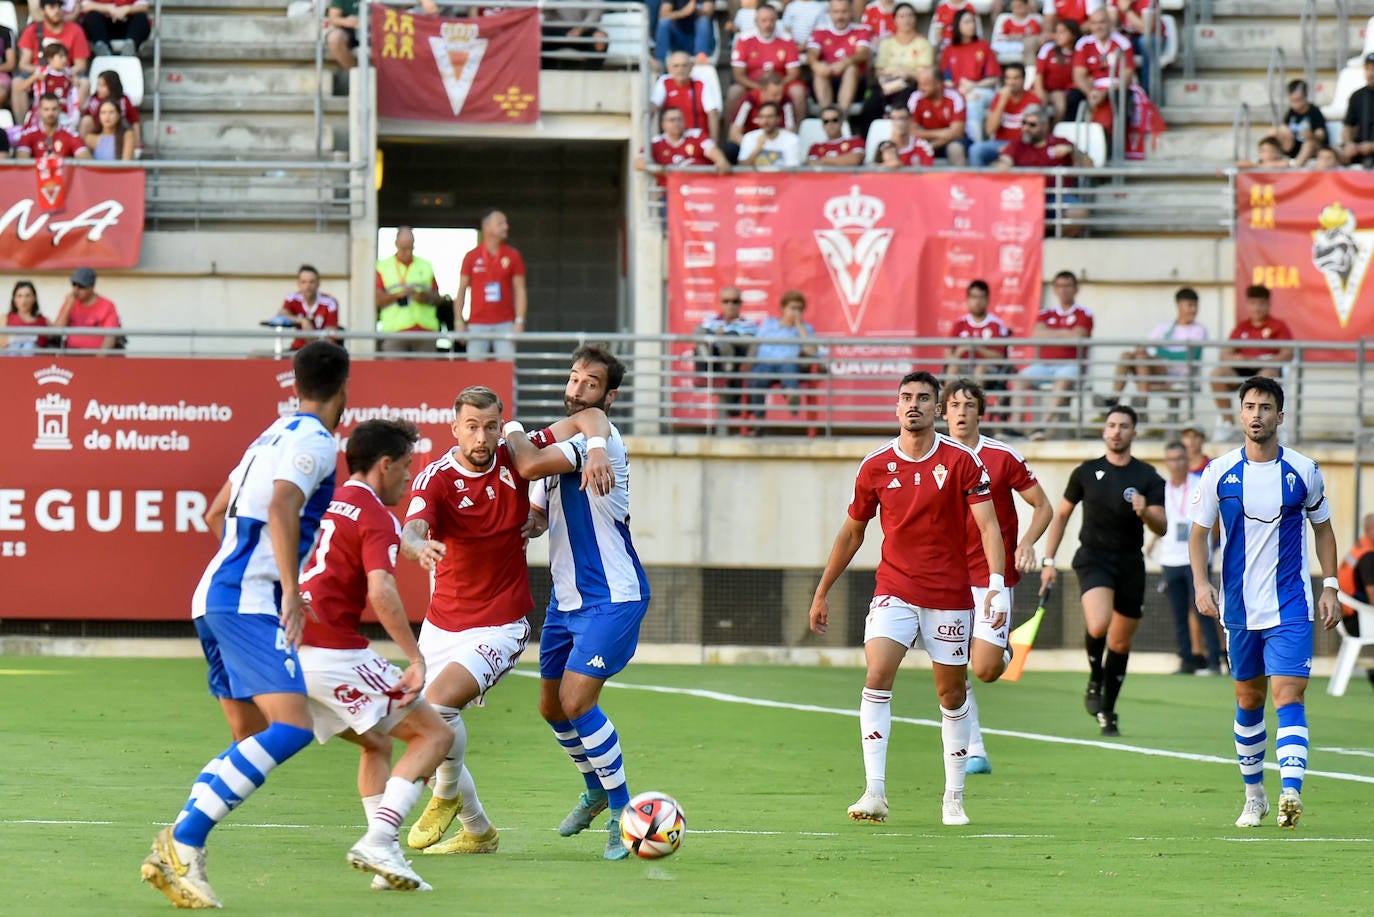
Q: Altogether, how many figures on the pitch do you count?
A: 8